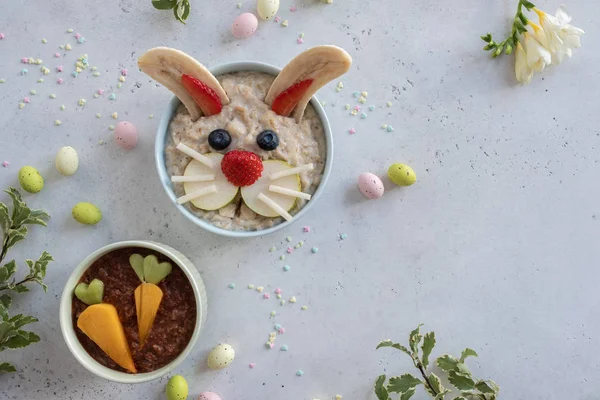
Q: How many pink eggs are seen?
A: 4